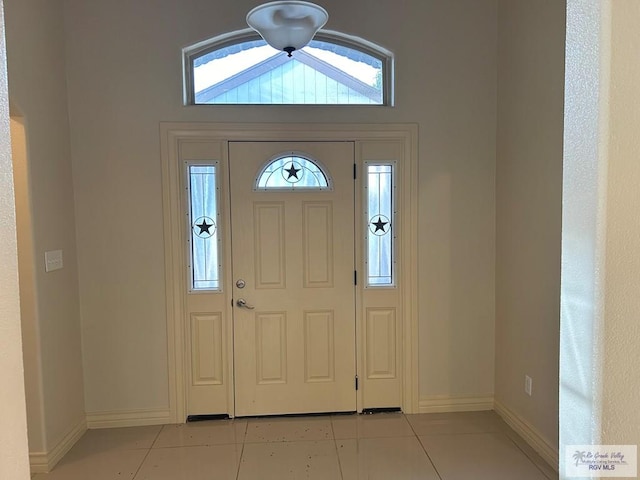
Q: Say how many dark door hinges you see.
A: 3